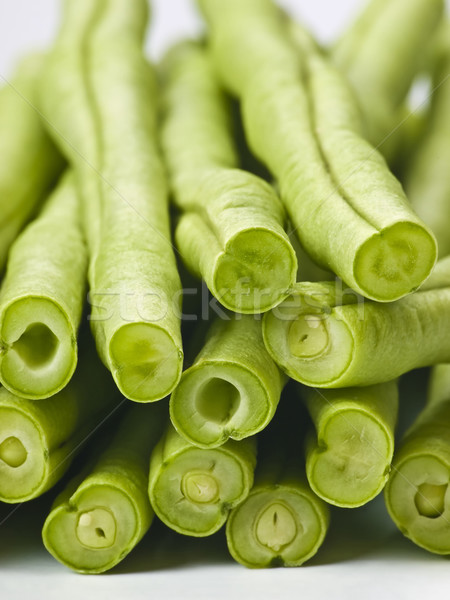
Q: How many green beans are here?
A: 12